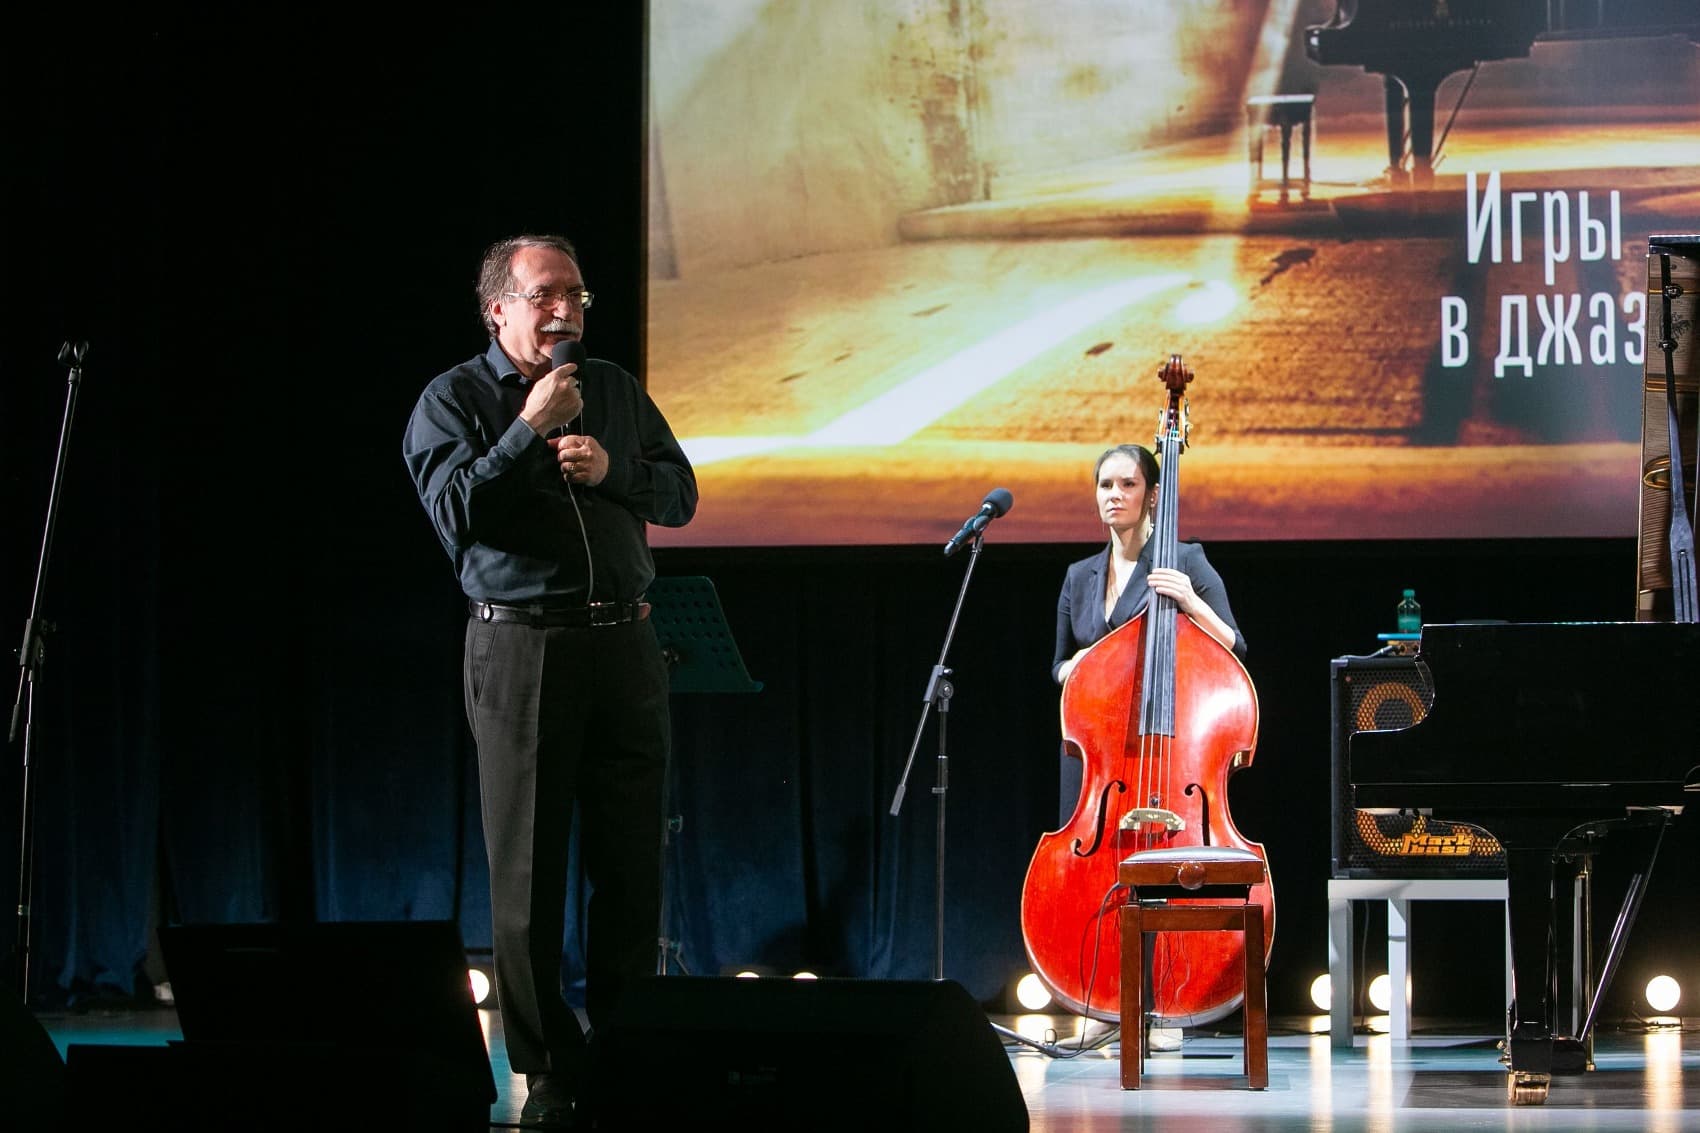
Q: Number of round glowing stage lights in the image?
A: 7